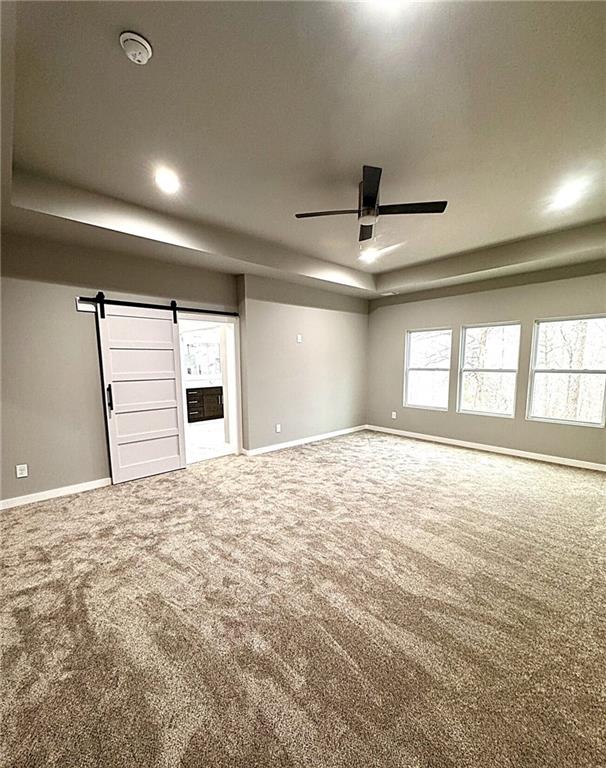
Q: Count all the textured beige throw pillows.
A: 0